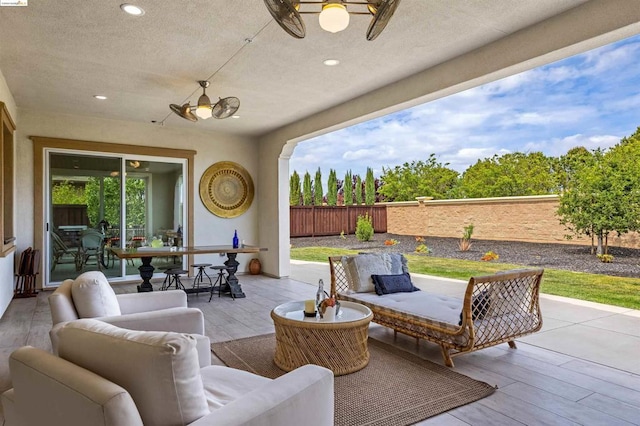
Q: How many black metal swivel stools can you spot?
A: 4